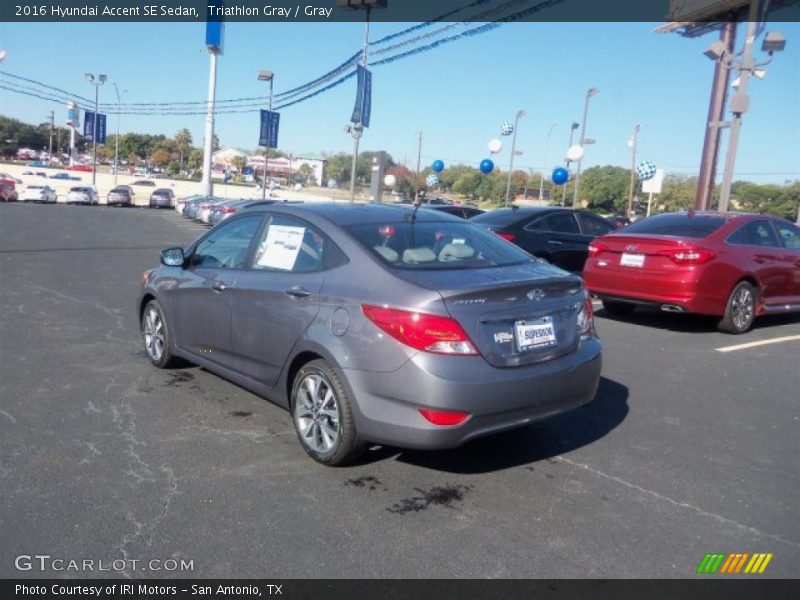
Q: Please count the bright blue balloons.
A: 3